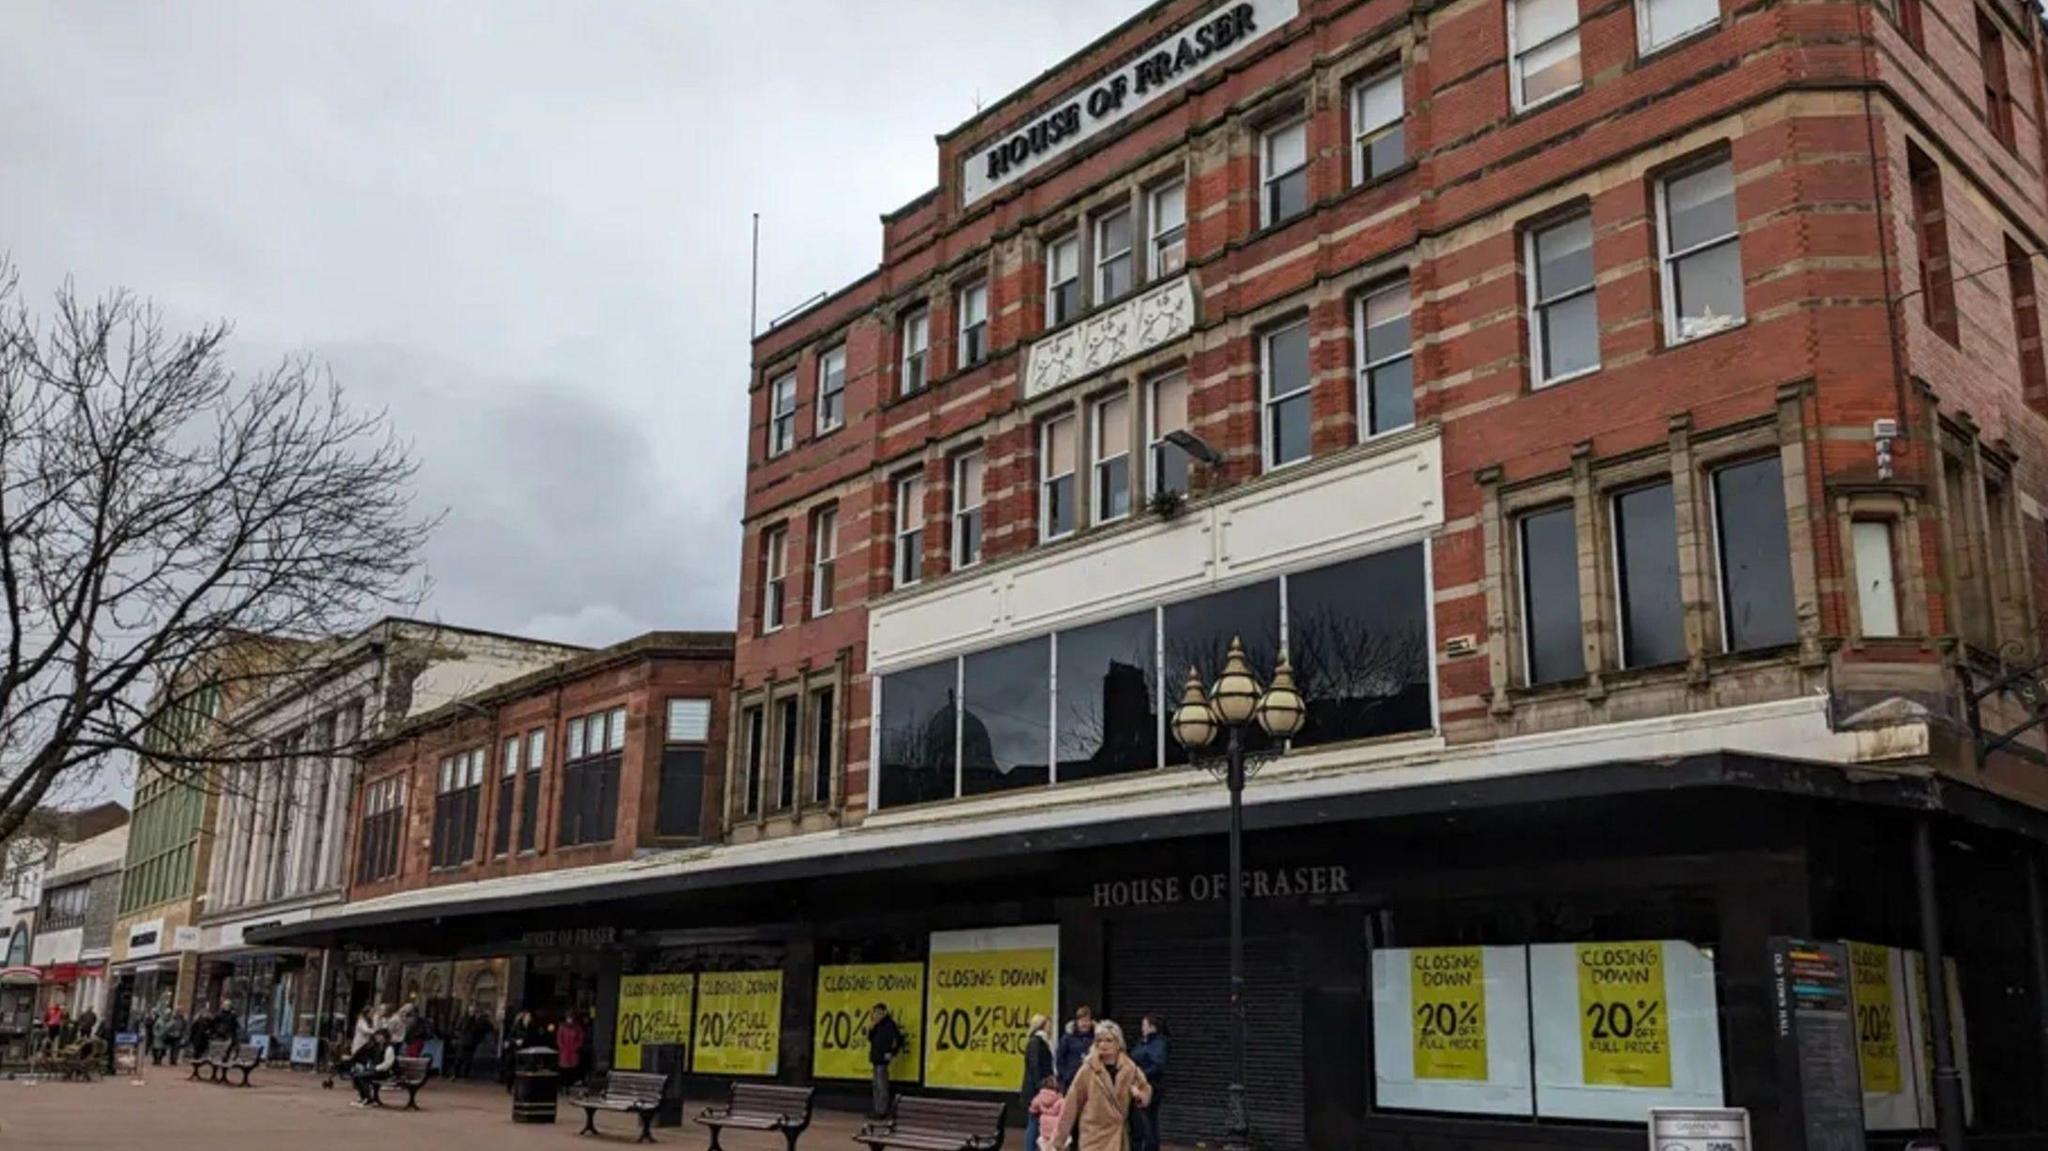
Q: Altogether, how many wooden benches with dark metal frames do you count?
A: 6